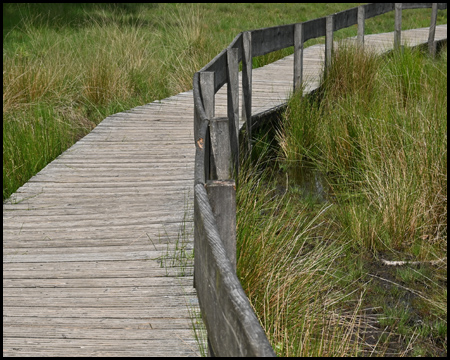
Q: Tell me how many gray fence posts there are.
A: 10